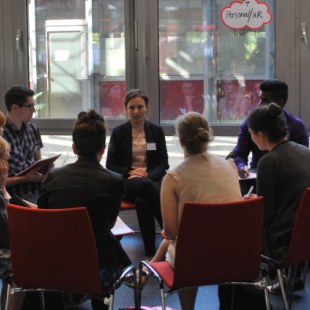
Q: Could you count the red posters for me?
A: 3